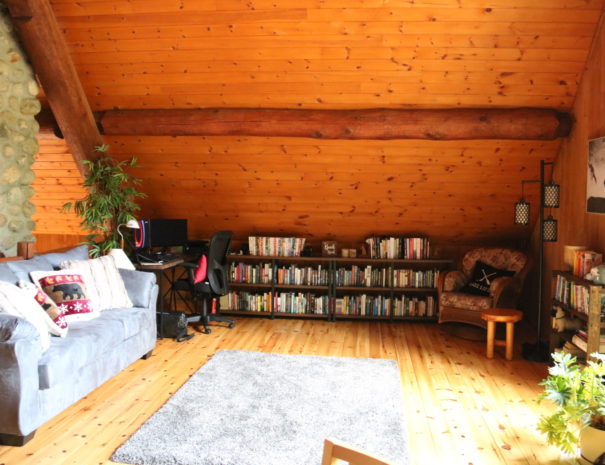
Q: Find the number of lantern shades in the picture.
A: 3